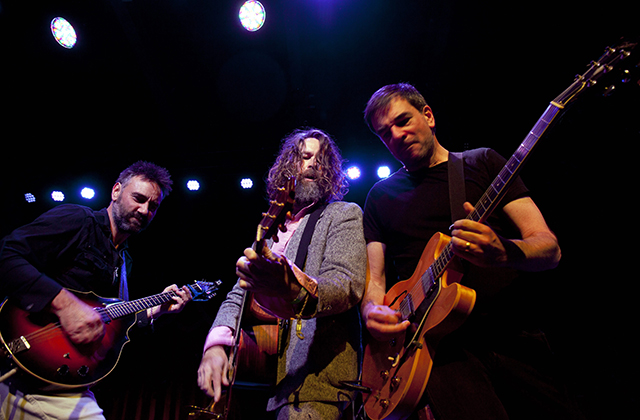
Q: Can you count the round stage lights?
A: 9